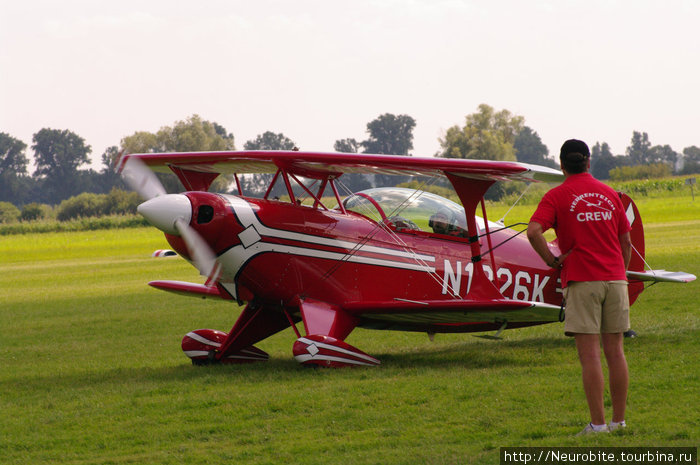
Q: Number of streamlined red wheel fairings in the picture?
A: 2